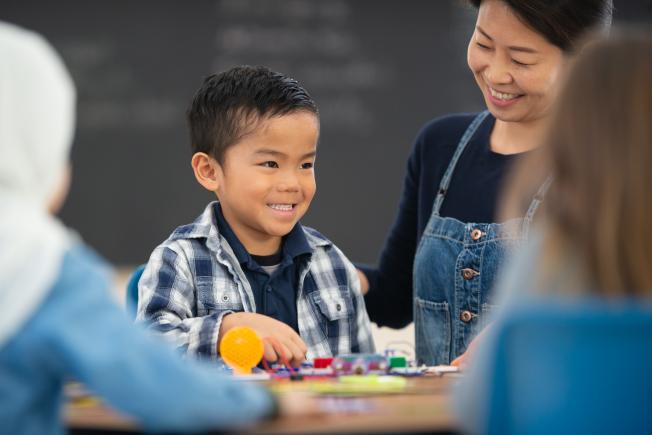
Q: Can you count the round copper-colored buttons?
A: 3